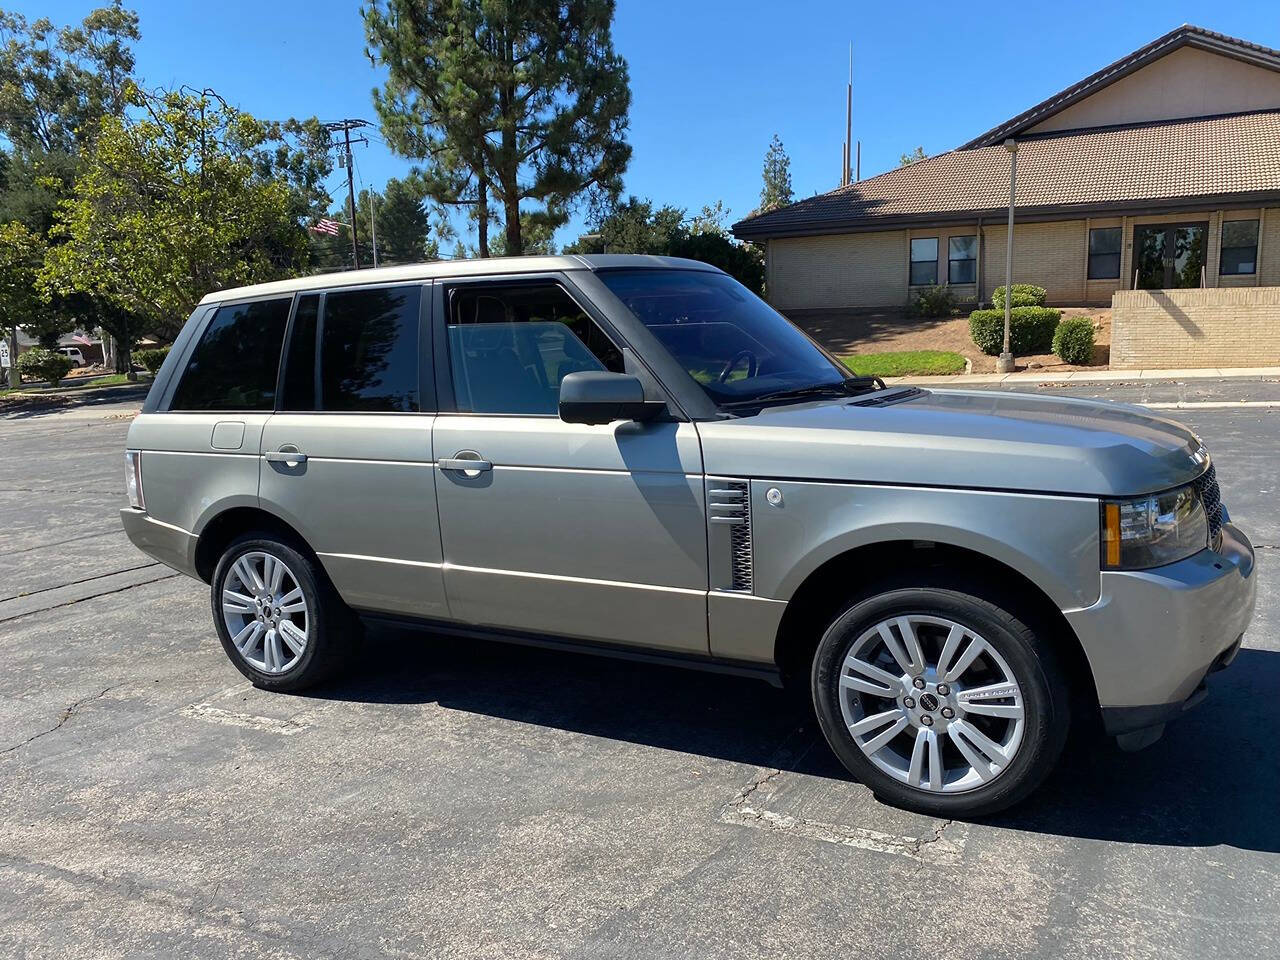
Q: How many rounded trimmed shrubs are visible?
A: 3